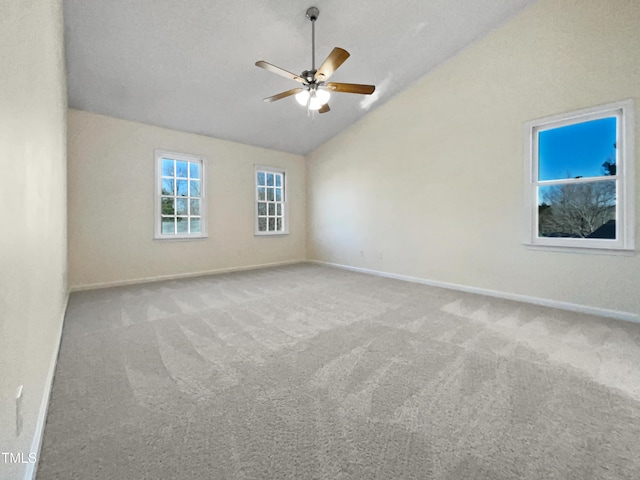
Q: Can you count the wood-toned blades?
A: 5